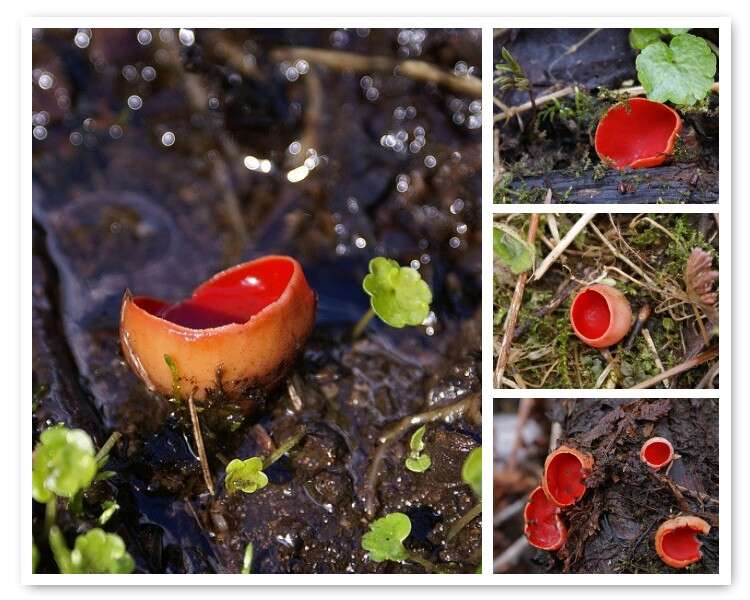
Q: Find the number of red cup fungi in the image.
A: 7